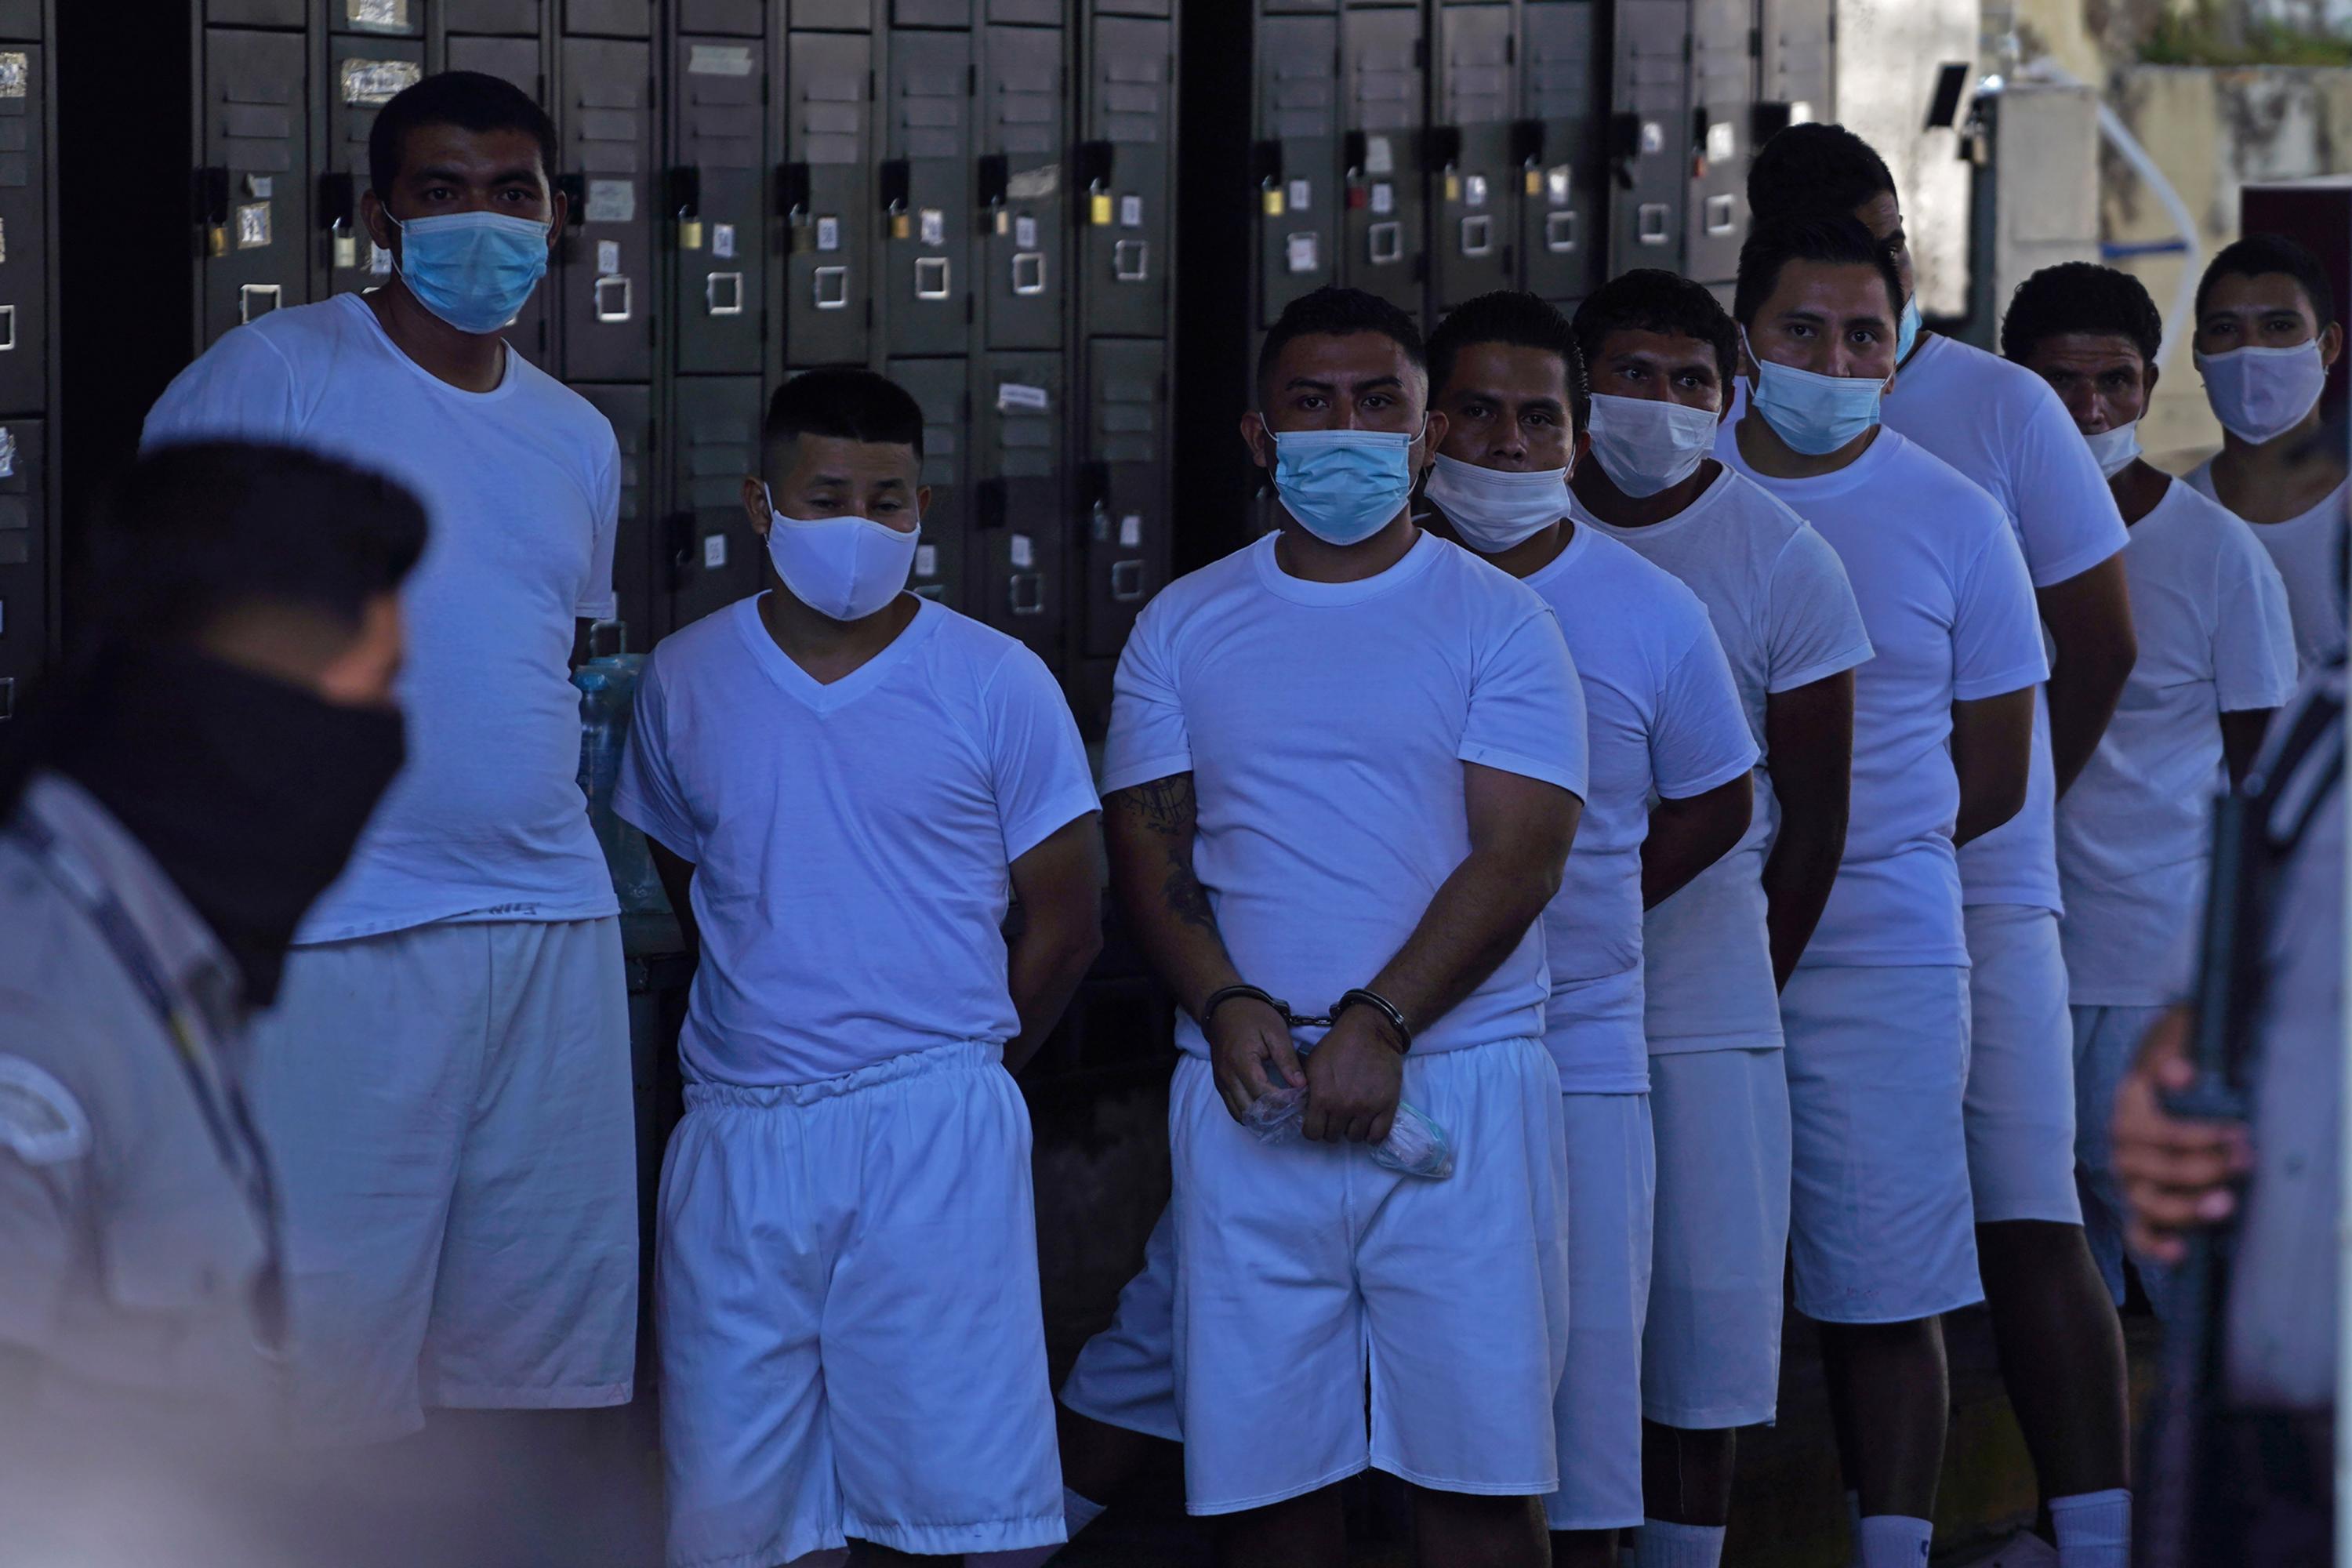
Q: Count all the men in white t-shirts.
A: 9